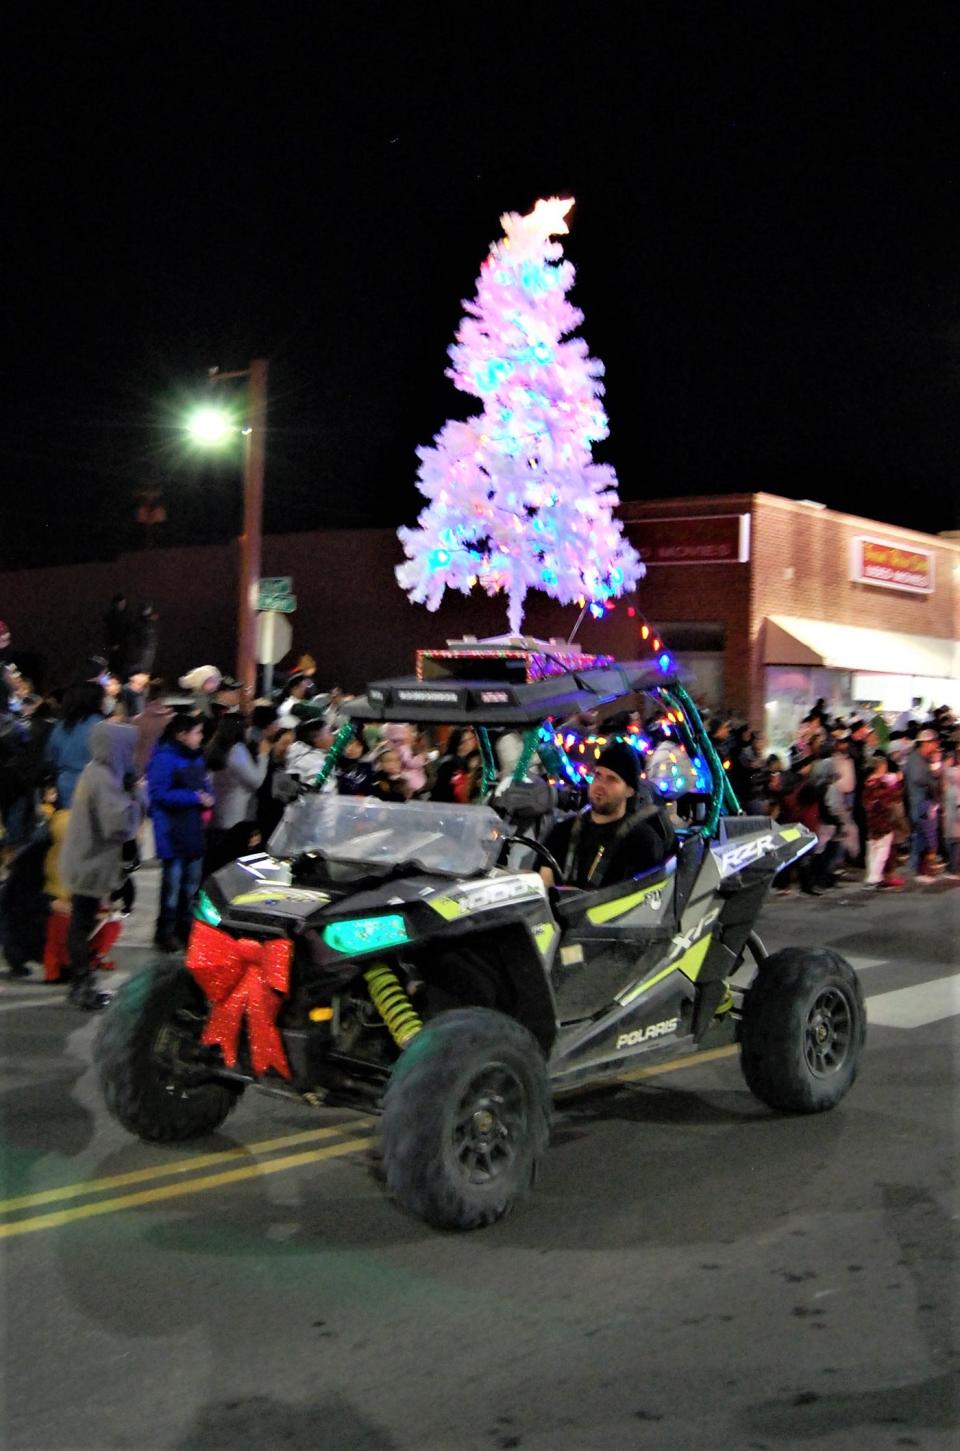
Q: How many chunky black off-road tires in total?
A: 3